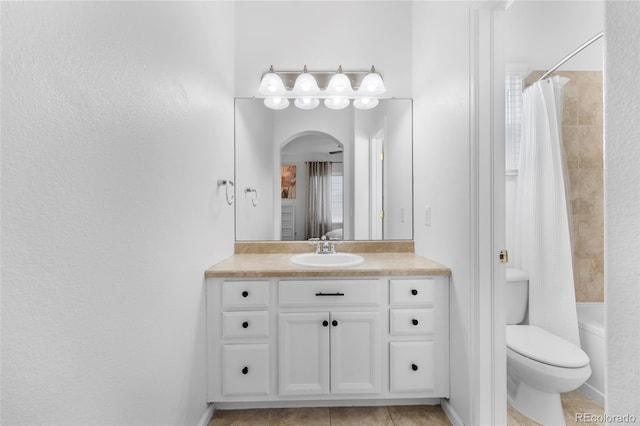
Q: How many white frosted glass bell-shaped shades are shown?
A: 4